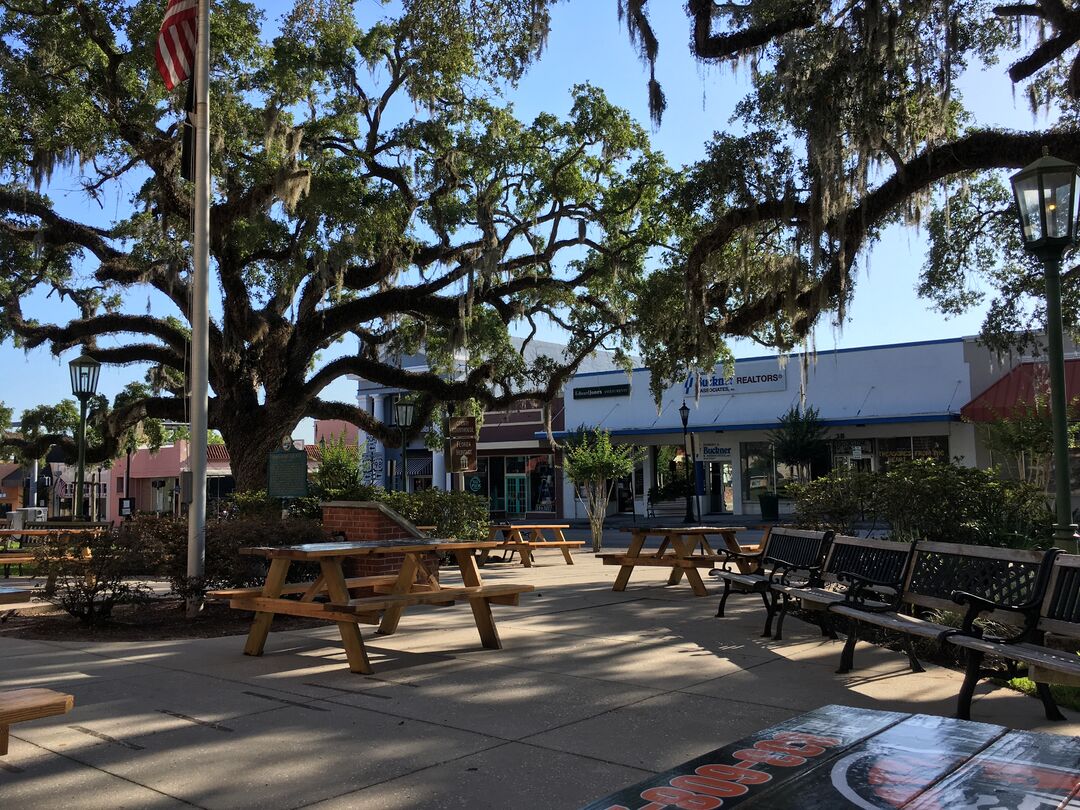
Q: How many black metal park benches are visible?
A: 4